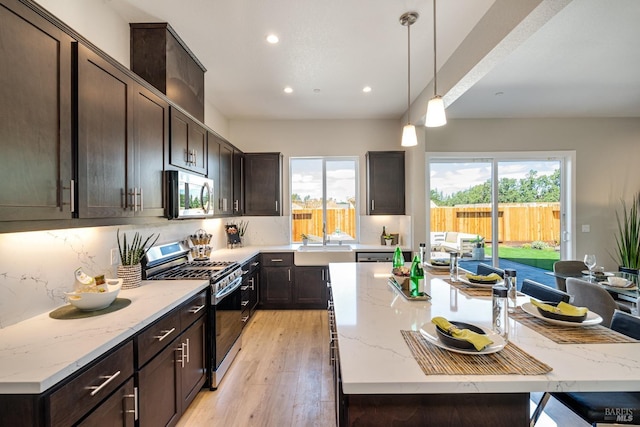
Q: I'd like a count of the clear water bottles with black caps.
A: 4